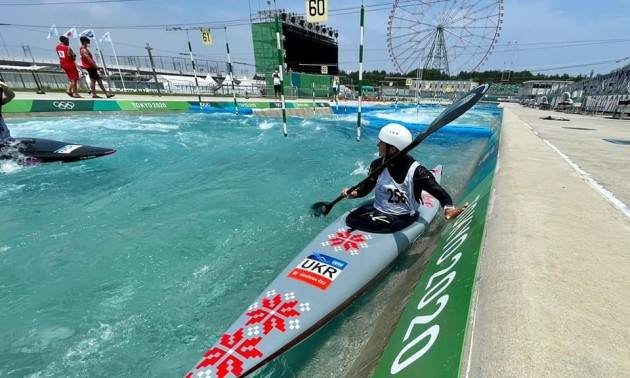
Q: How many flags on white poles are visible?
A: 4